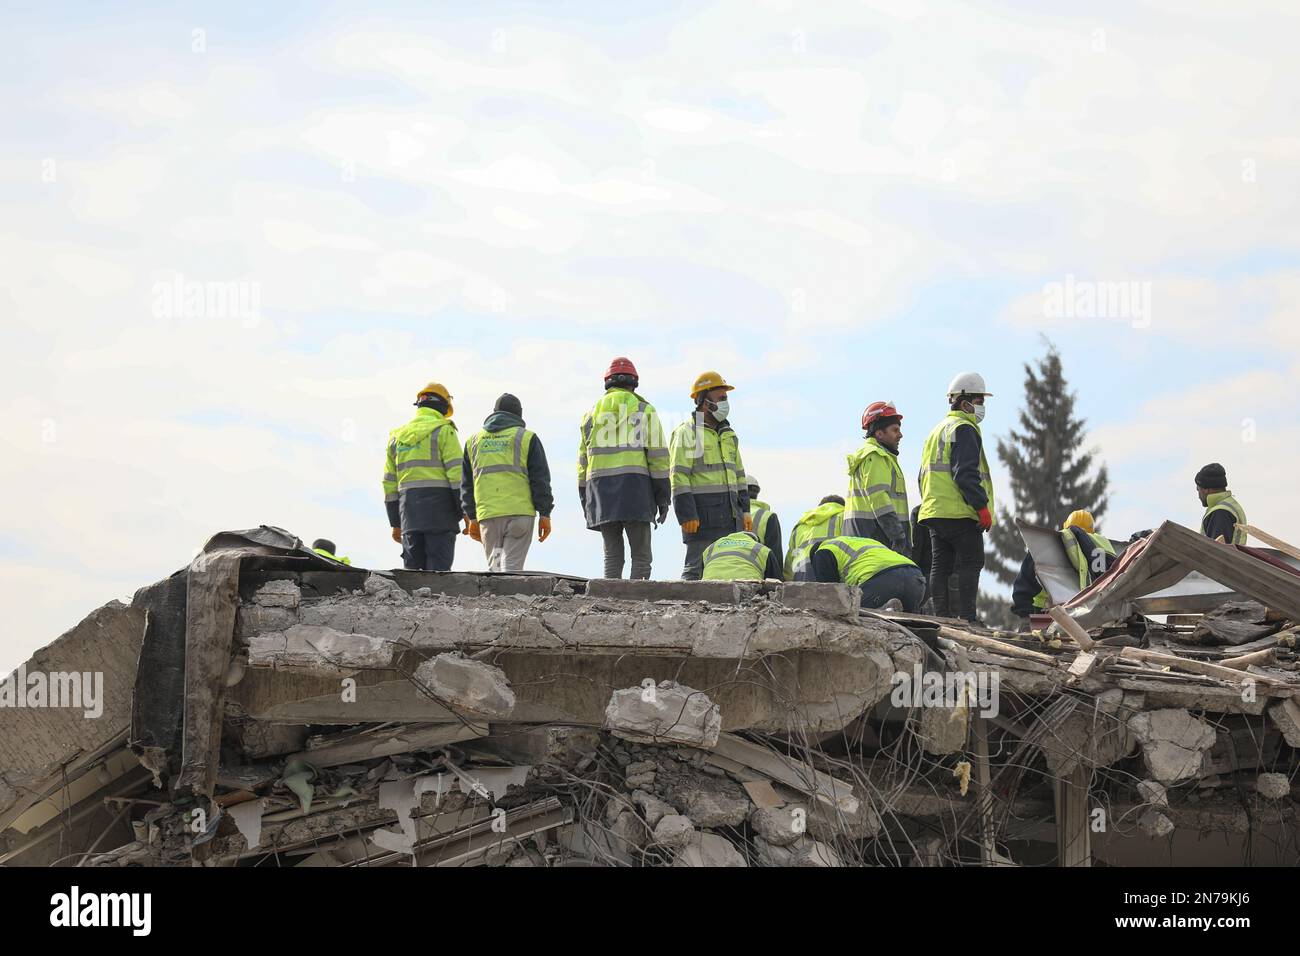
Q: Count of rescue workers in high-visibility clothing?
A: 13